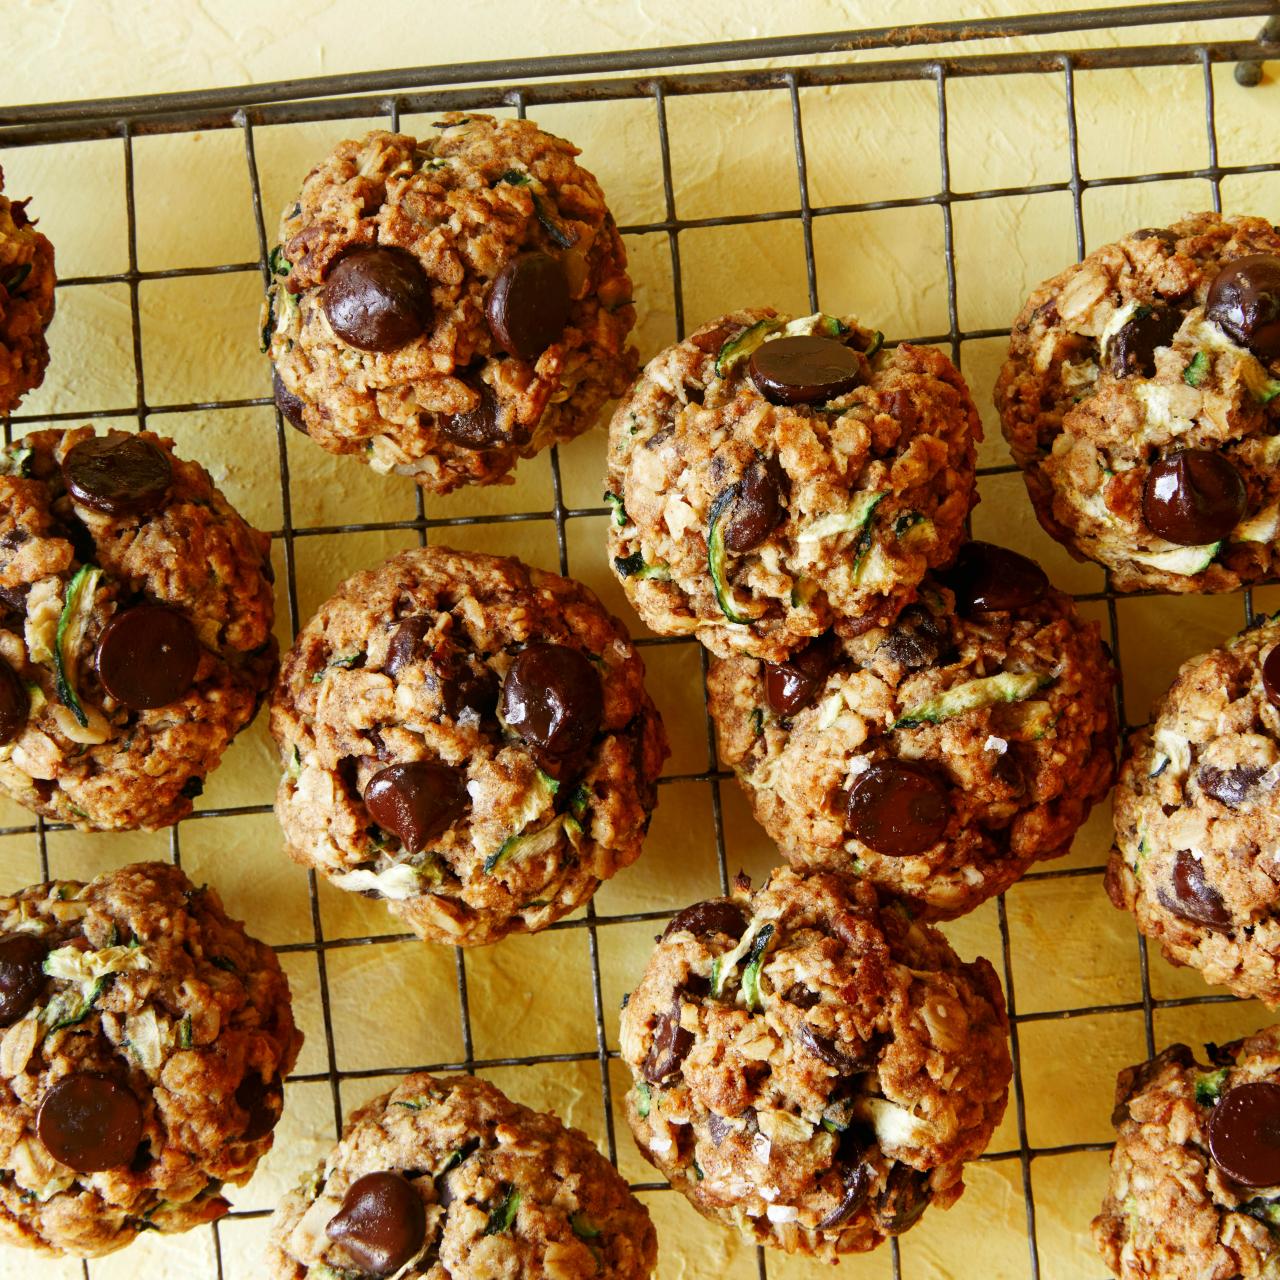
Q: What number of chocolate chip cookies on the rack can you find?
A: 12